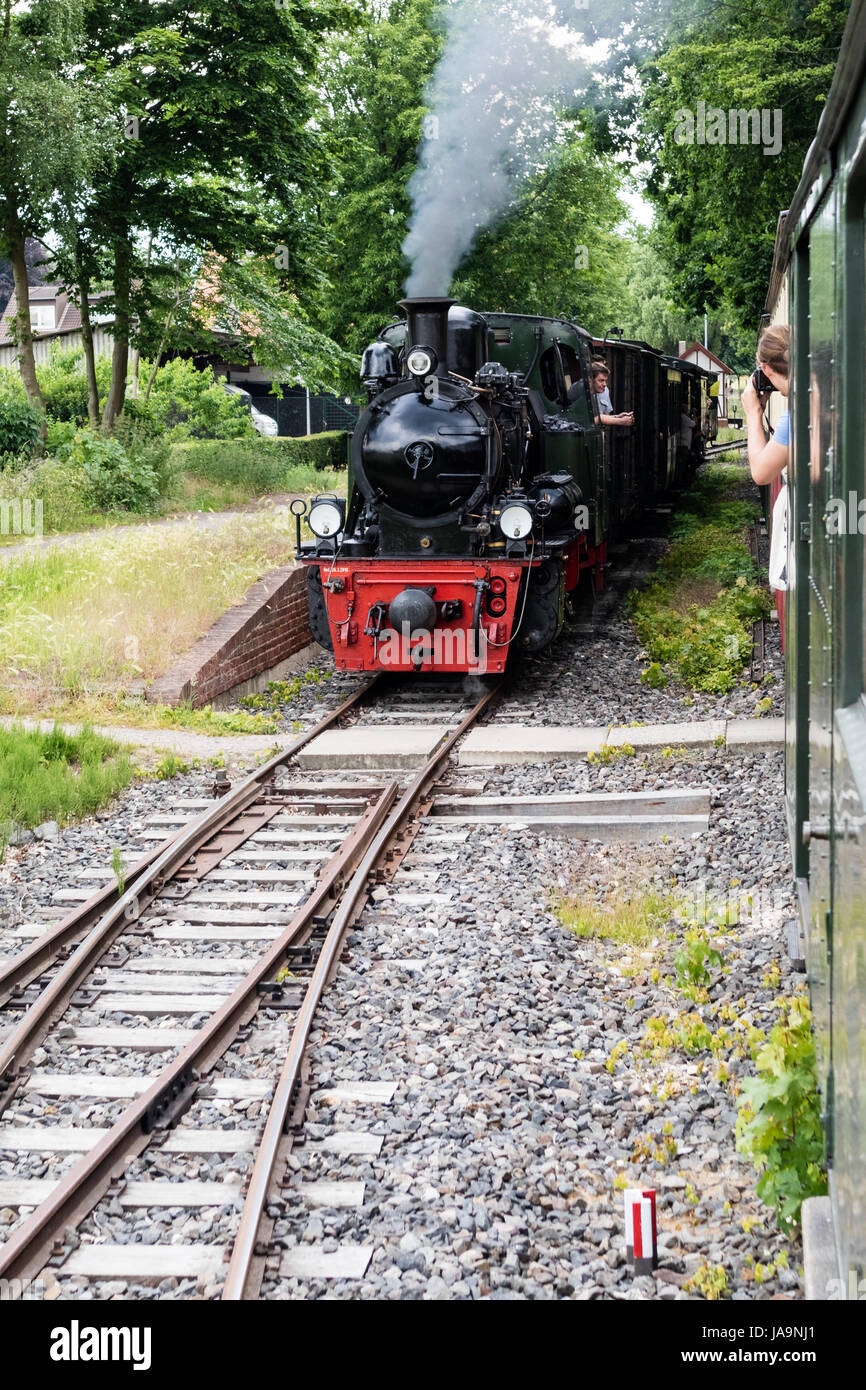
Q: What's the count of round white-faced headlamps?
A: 3